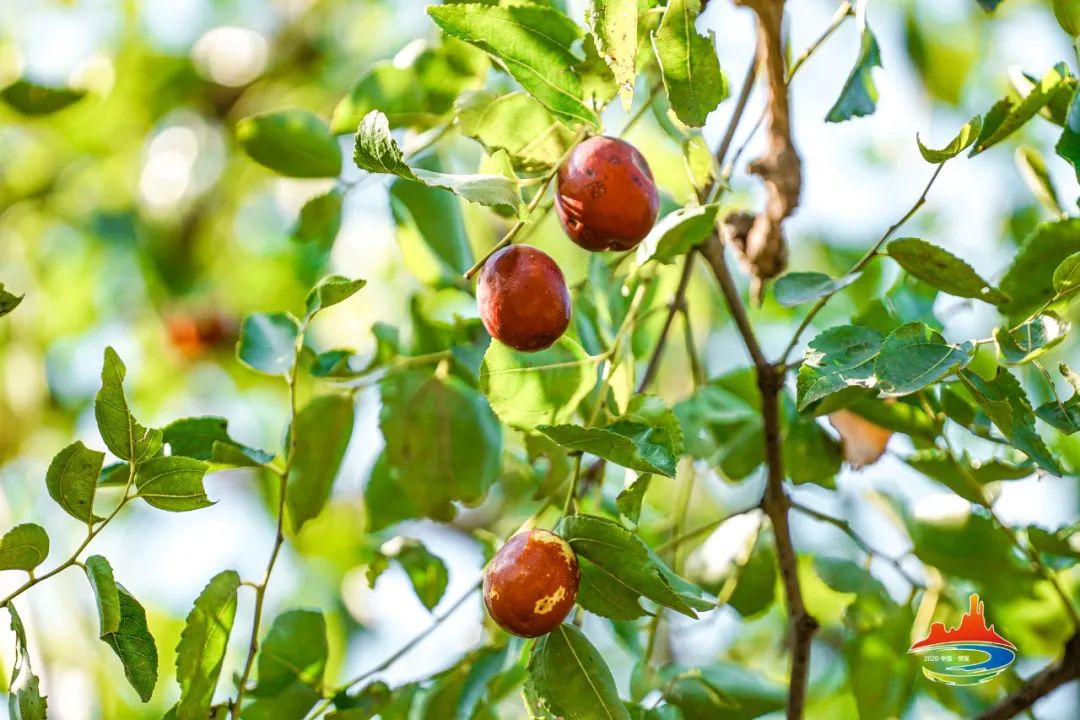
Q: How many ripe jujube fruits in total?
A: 3